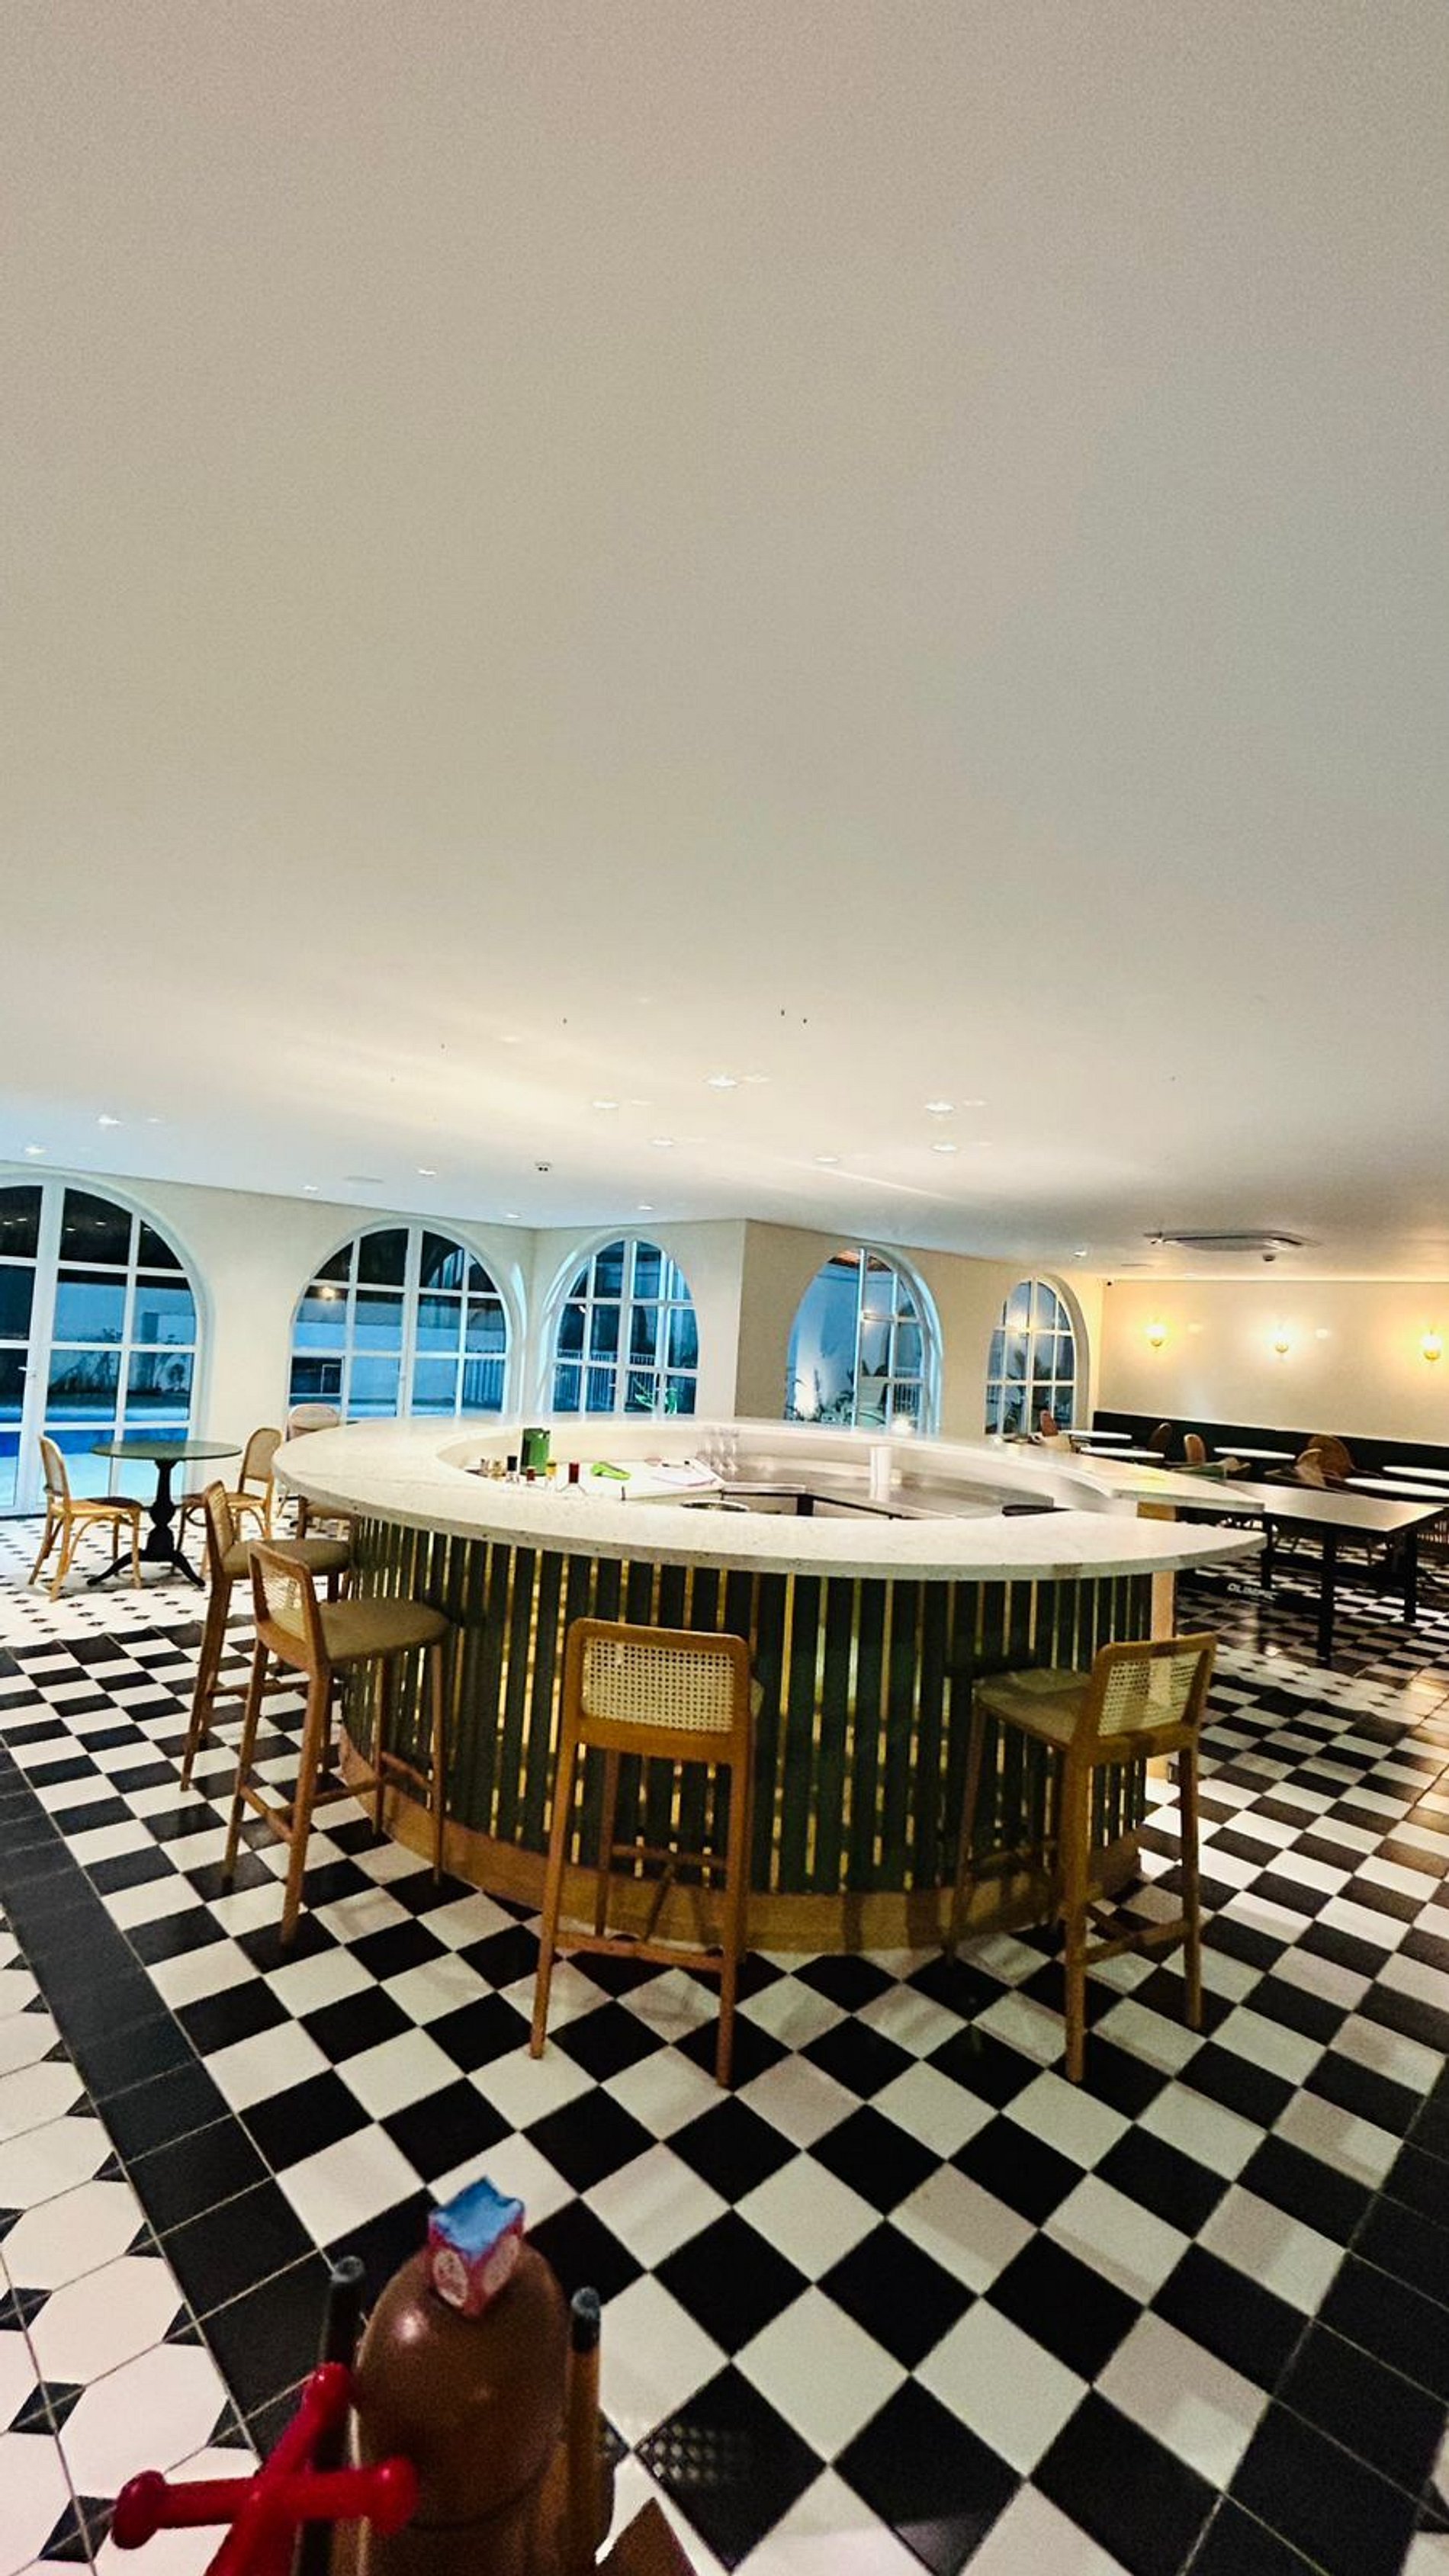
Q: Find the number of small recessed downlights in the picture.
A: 13